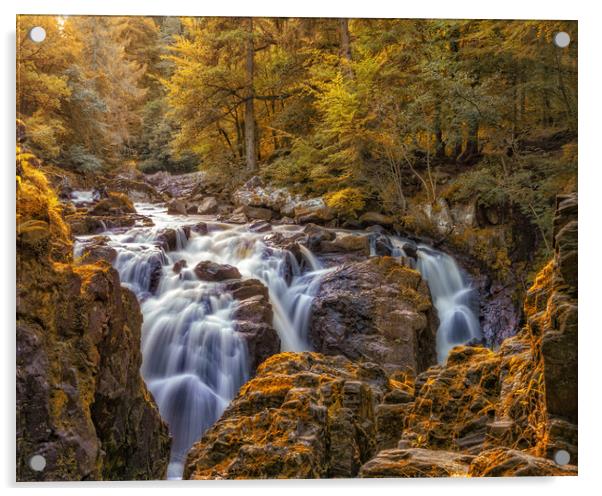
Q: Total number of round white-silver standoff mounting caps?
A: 4